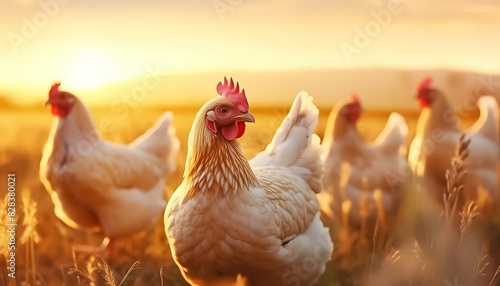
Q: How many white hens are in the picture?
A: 4